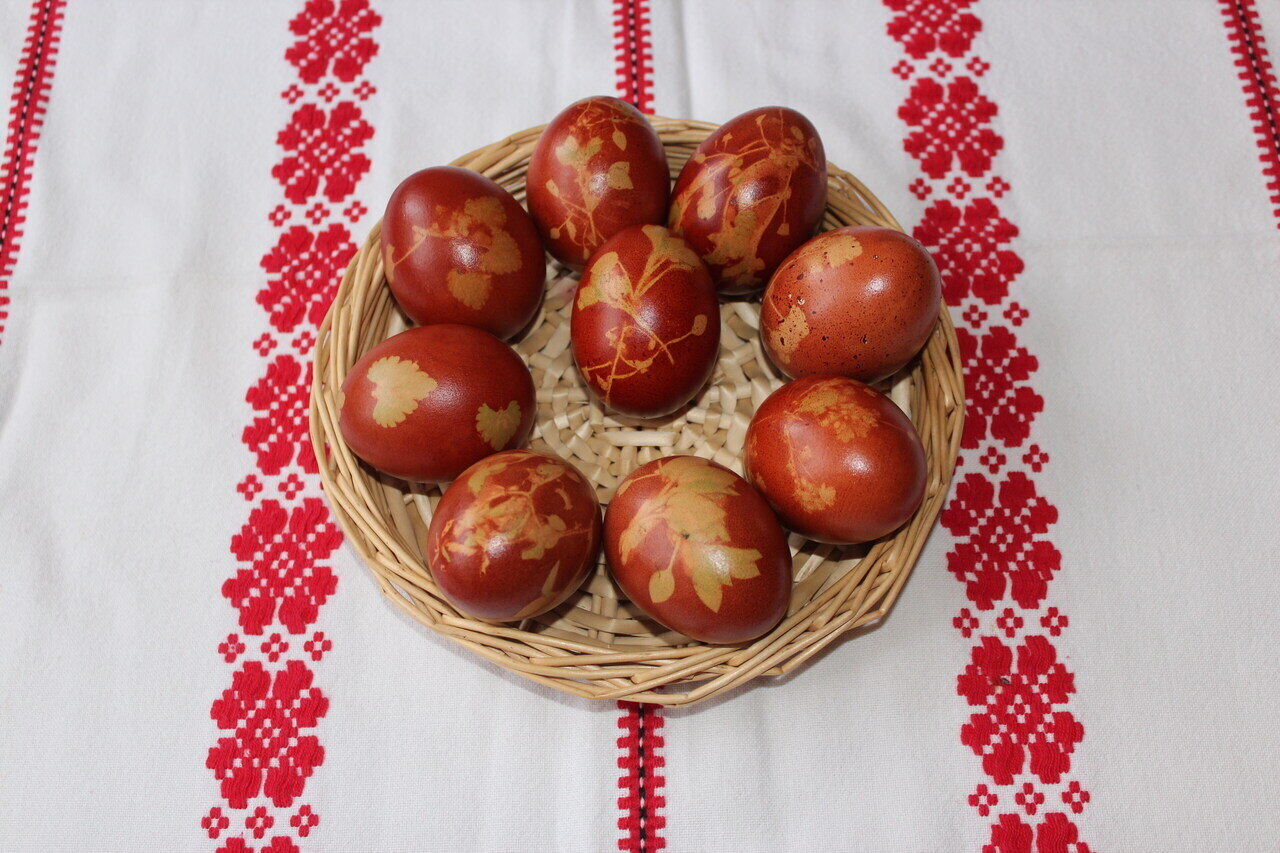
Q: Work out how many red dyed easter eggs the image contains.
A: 9